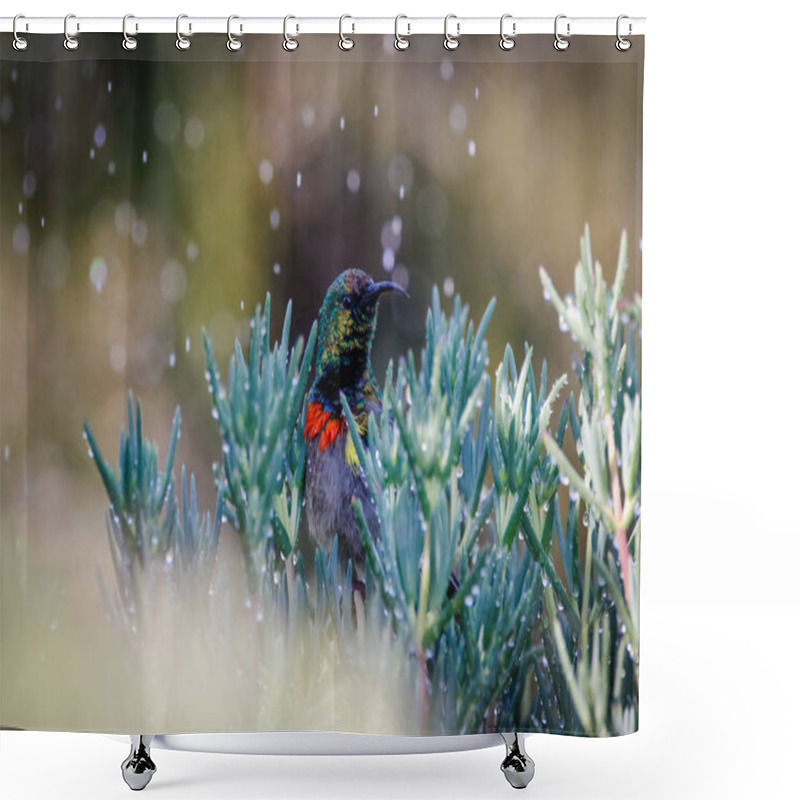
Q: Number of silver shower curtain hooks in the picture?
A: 12